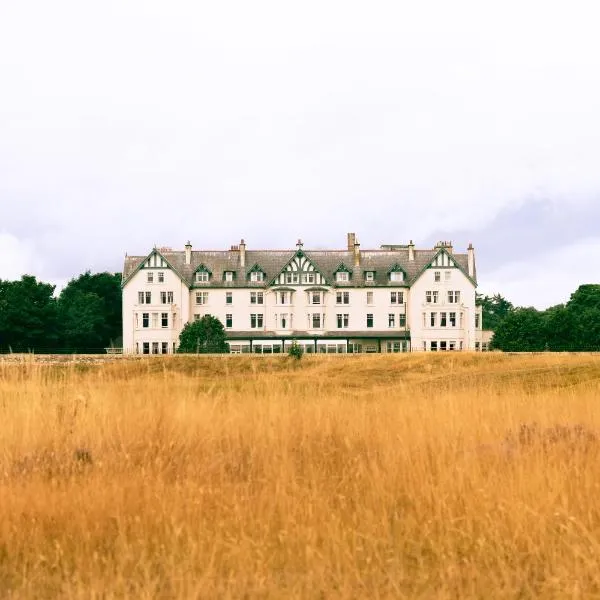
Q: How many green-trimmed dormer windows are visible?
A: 6